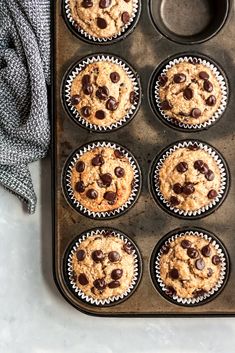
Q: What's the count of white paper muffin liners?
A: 7